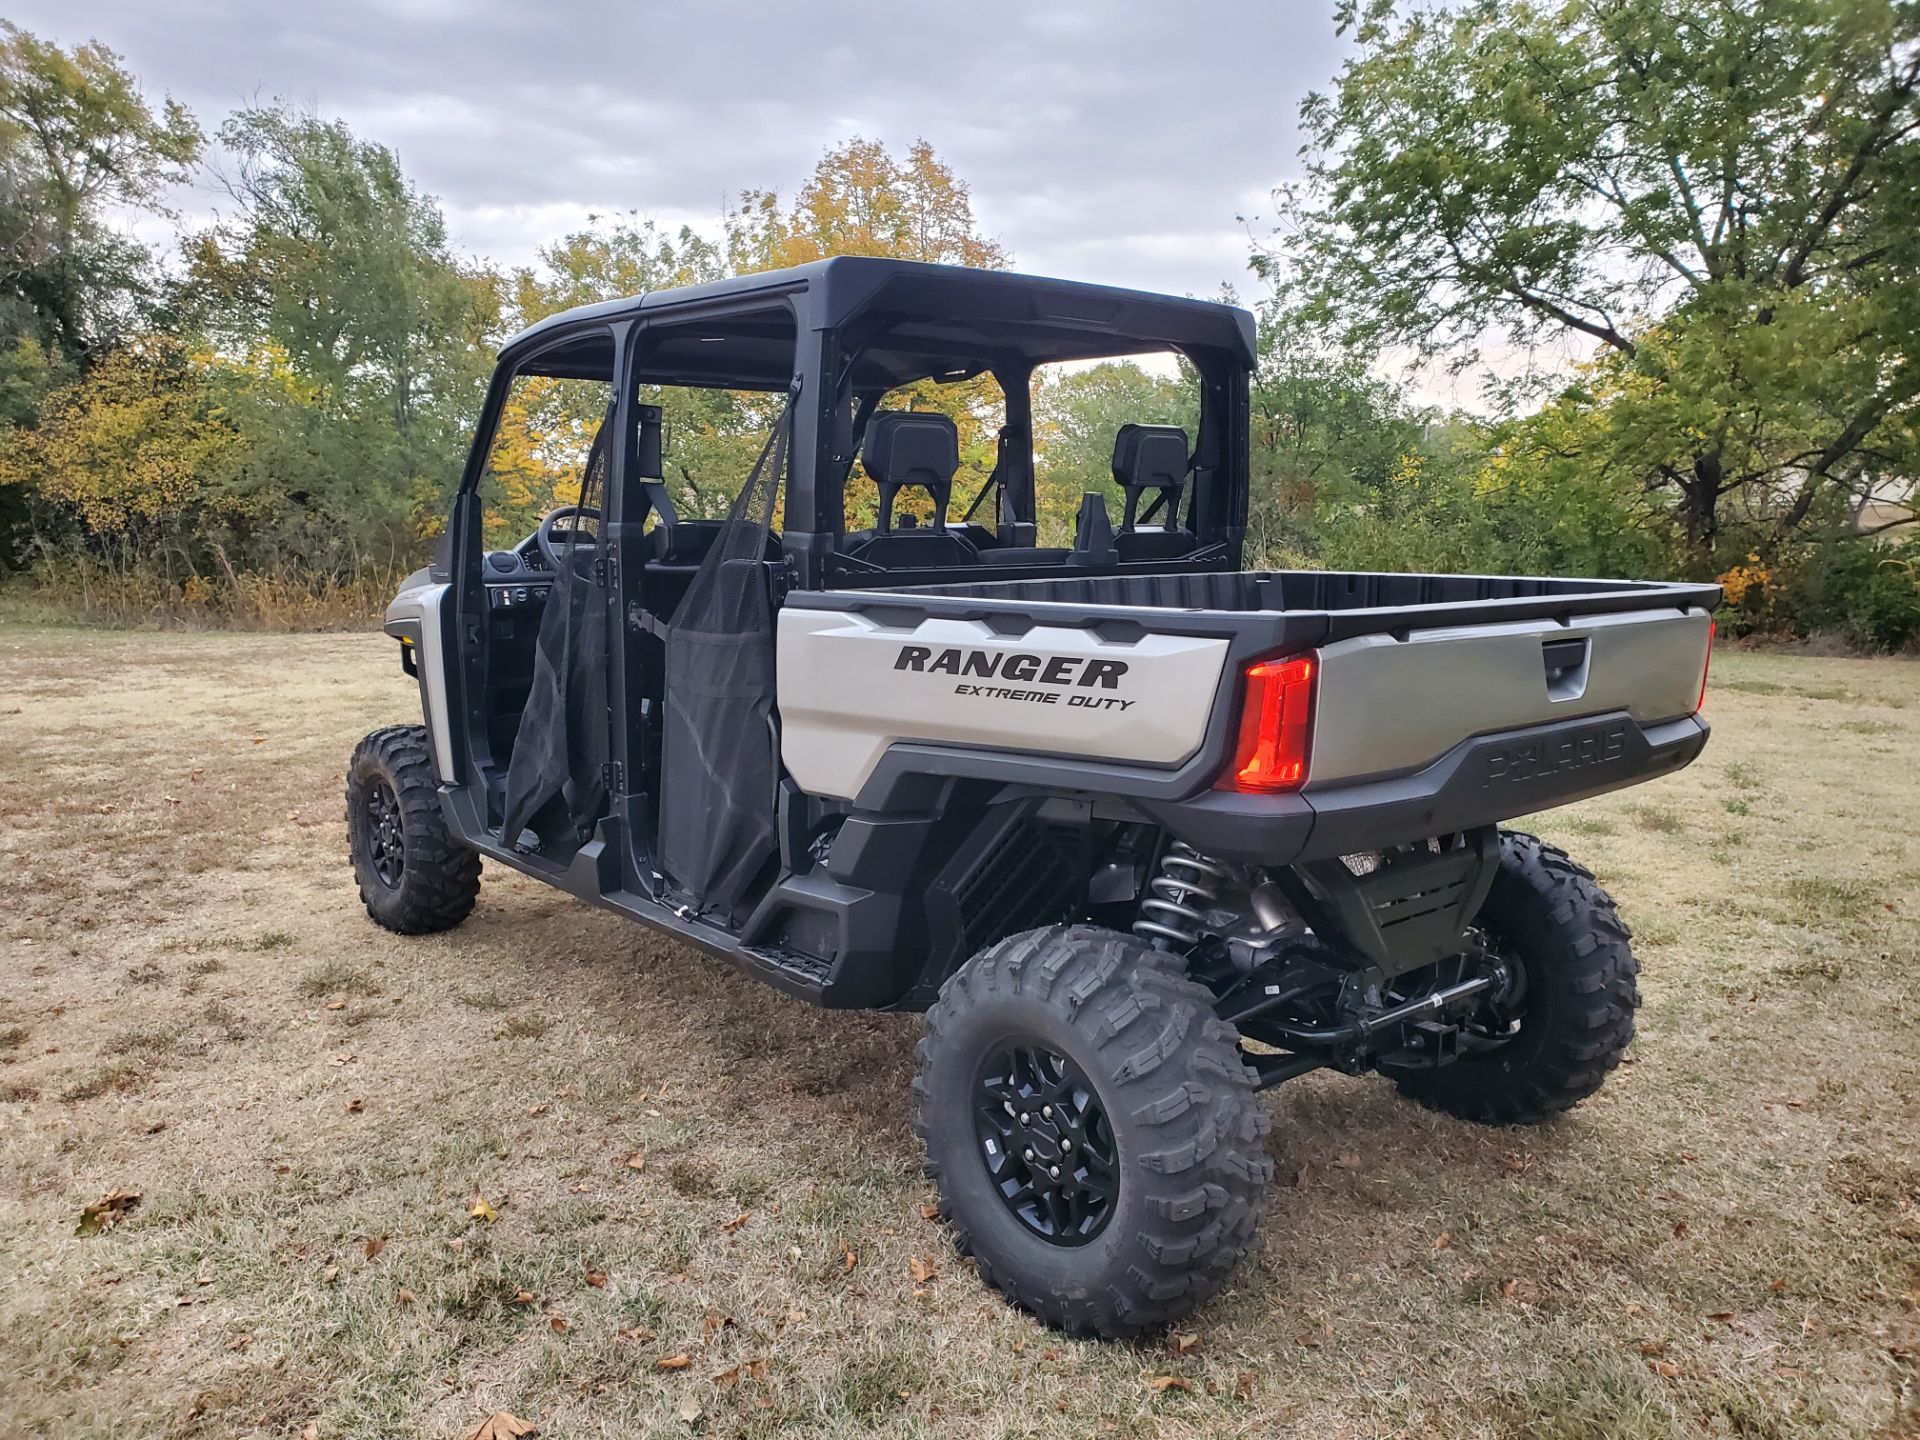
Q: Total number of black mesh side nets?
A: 2